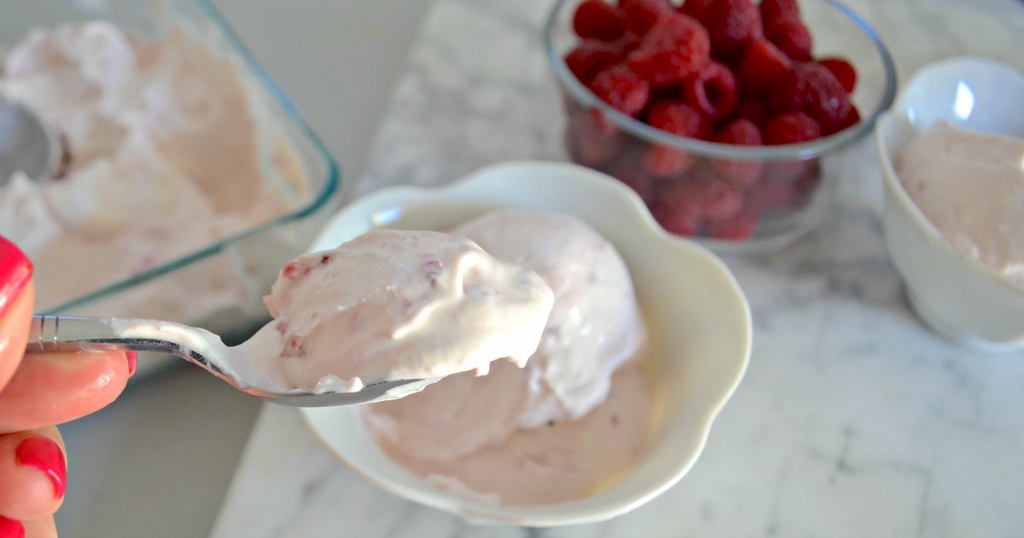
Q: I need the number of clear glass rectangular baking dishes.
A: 1